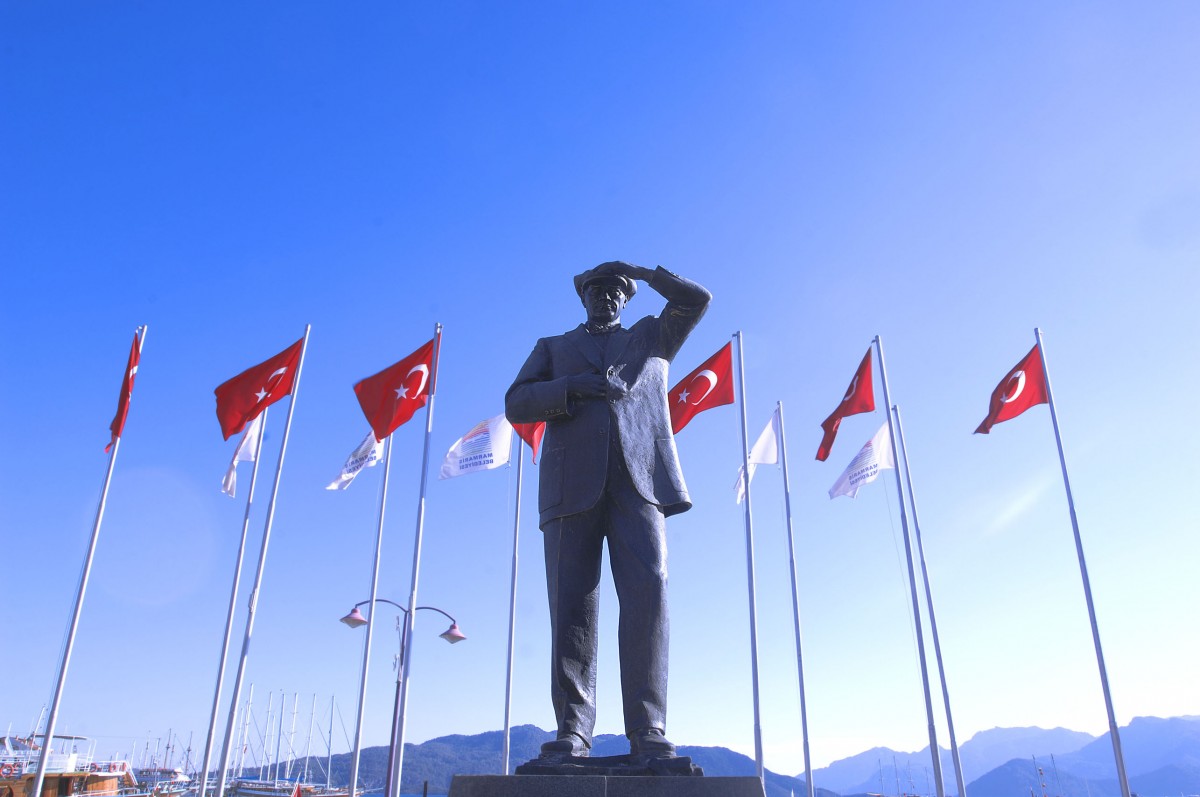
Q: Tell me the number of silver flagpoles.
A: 11